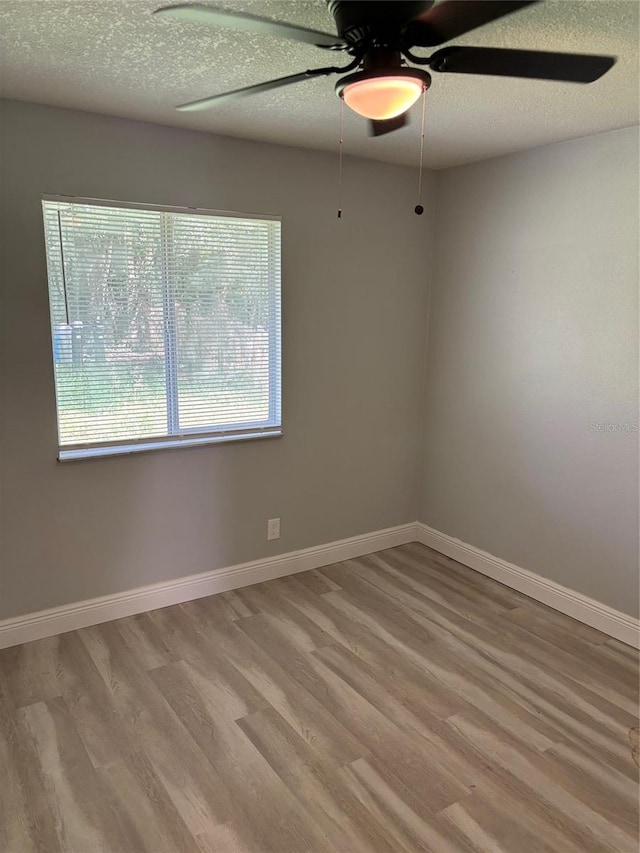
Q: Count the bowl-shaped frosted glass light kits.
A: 1